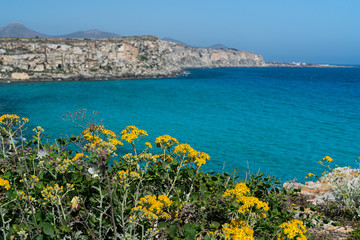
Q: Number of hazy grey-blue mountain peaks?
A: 4